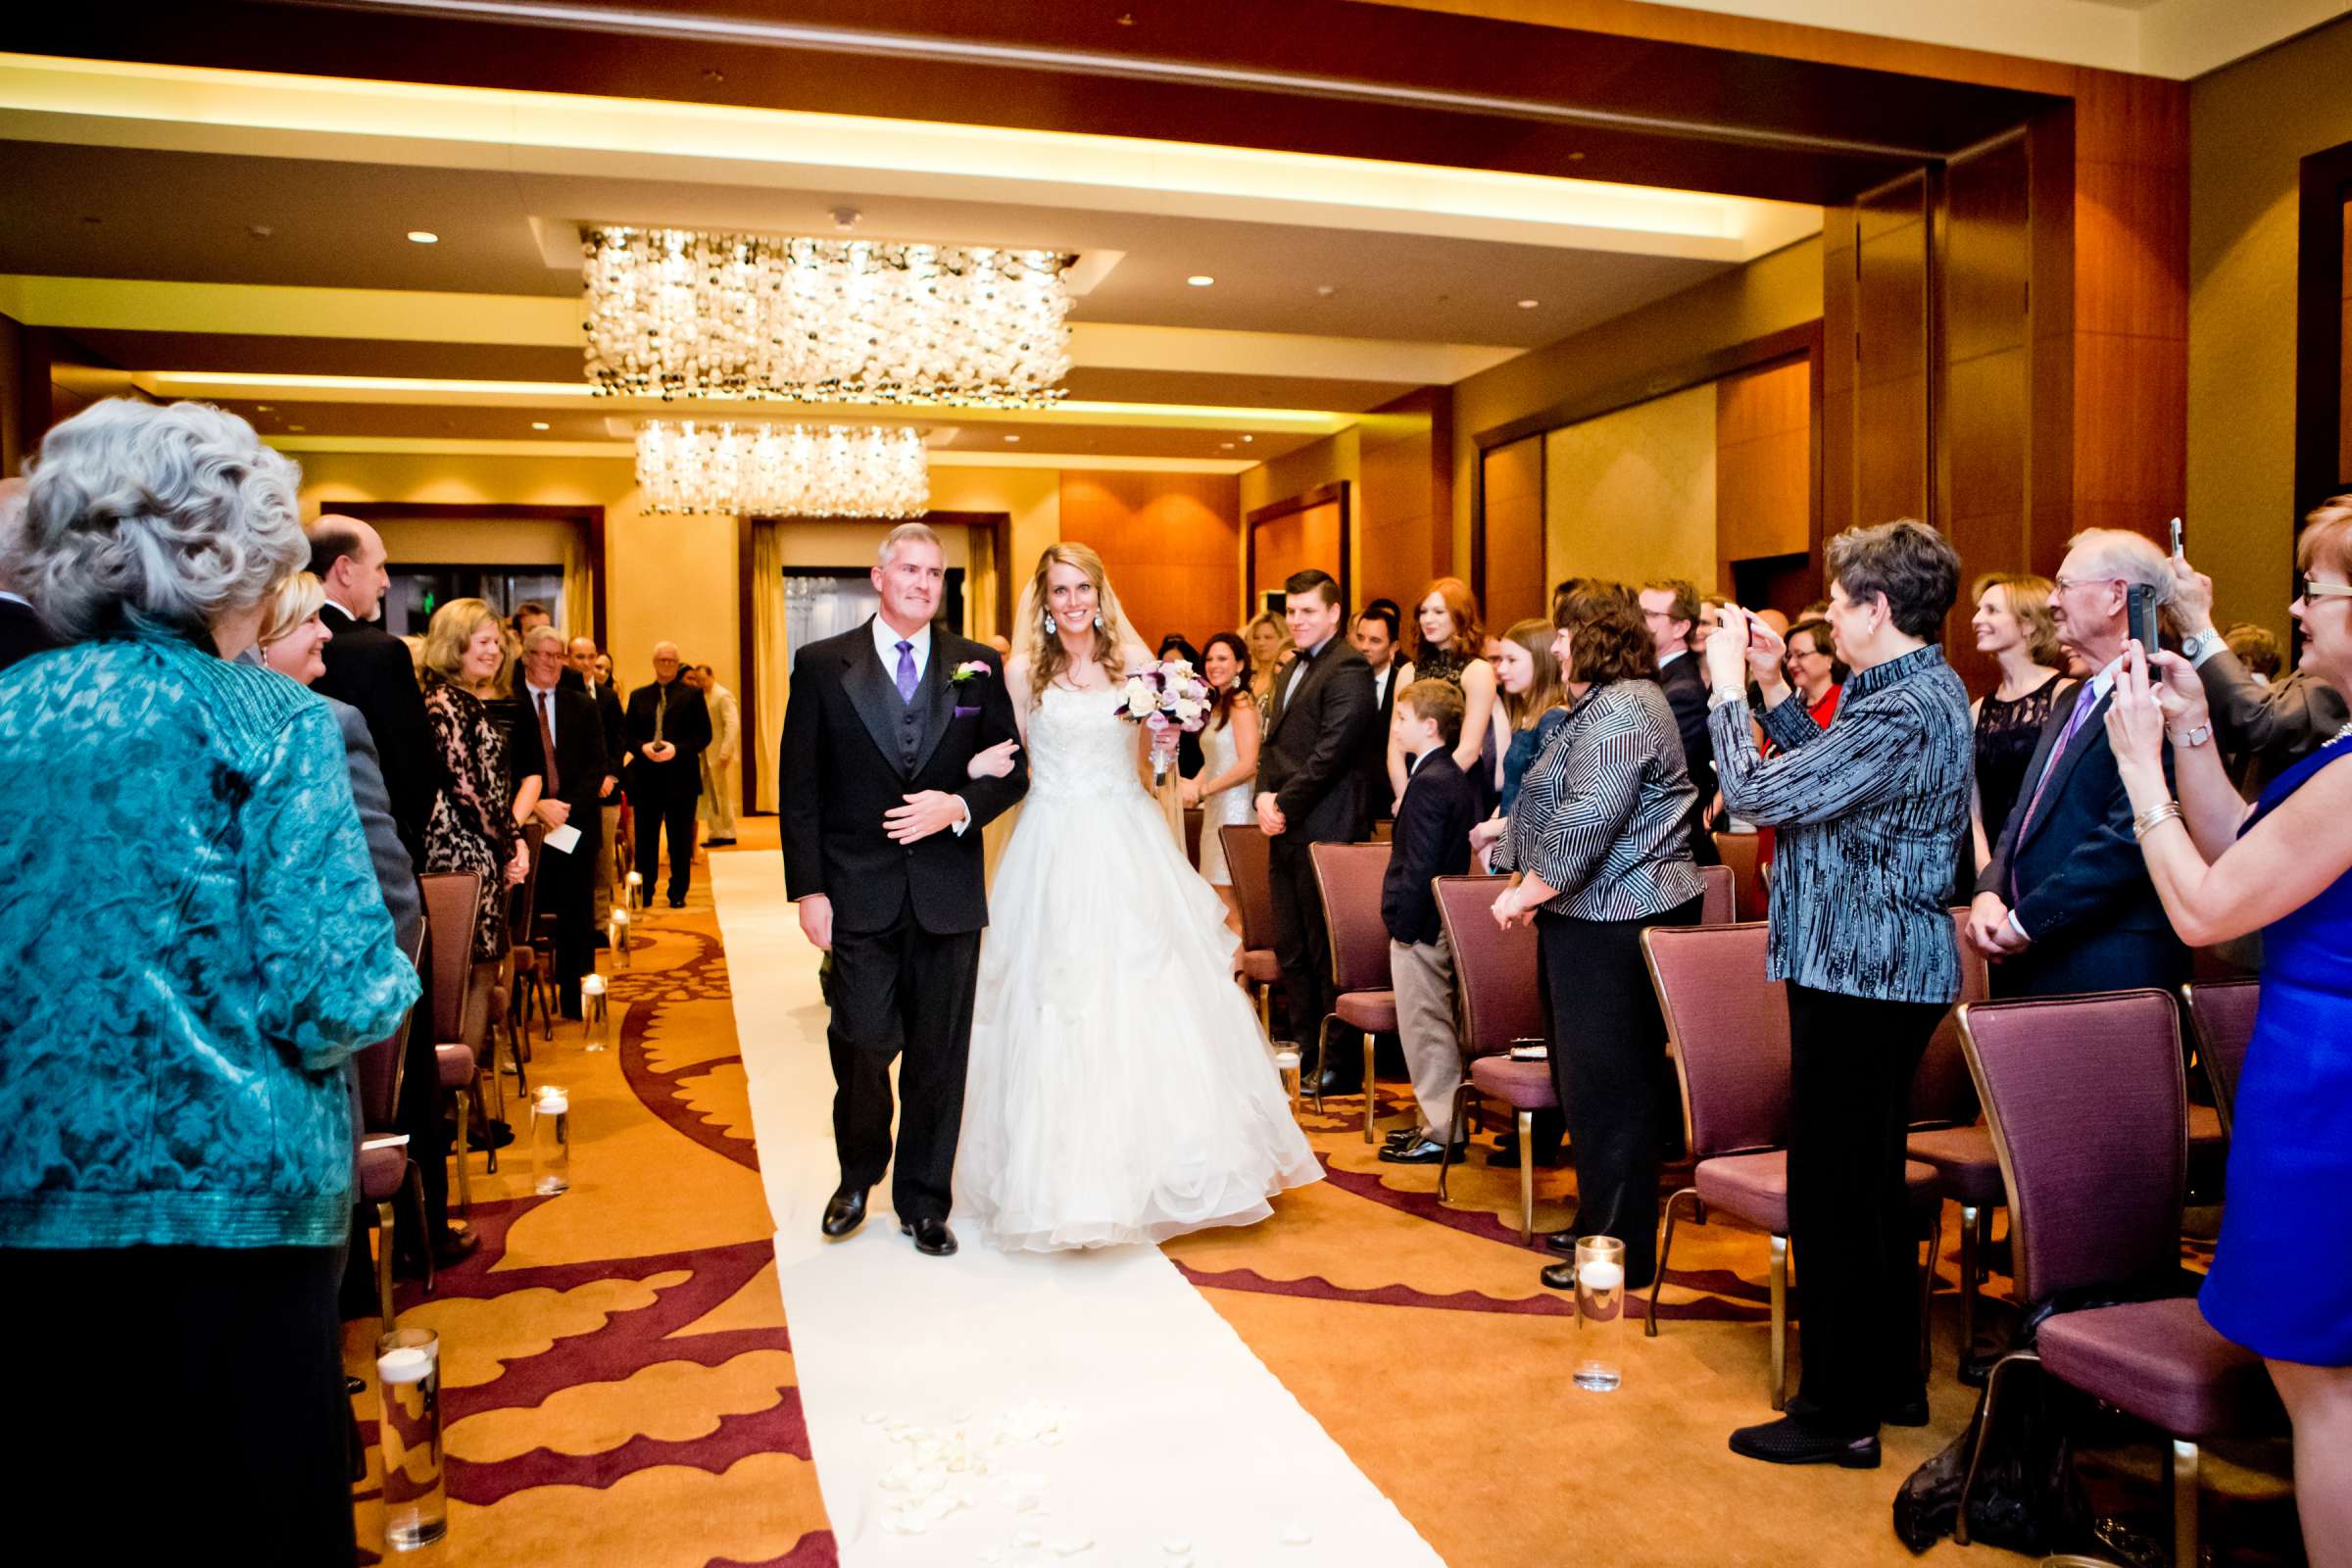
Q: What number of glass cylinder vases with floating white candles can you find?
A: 7